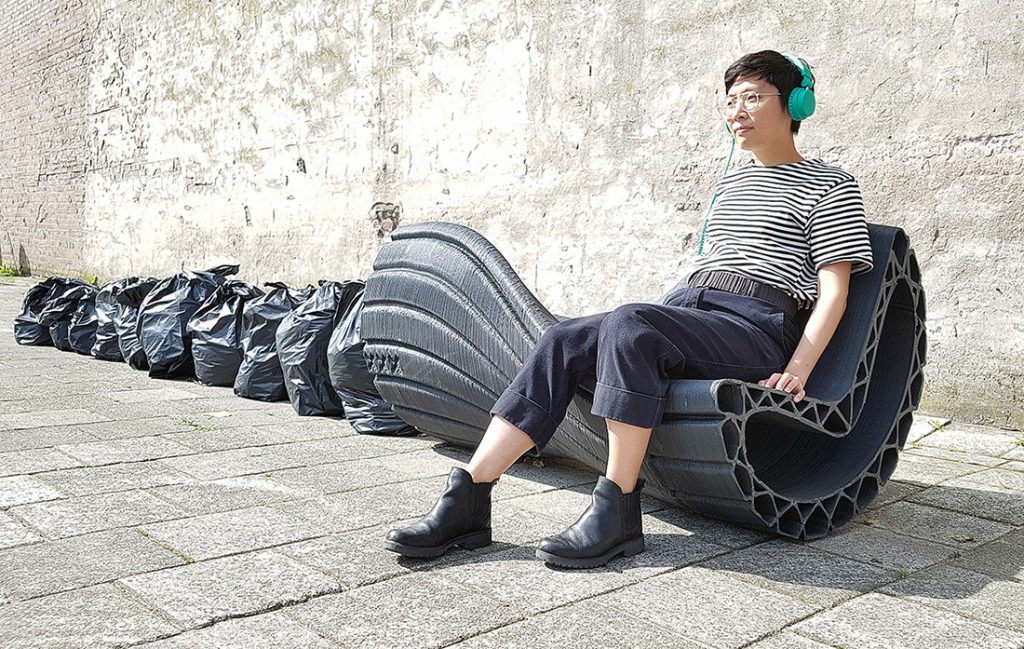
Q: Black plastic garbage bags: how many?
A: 10